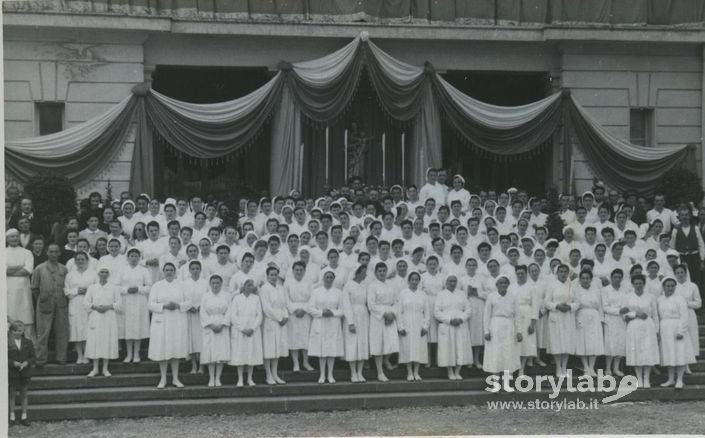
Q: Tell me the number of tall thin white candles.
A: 4